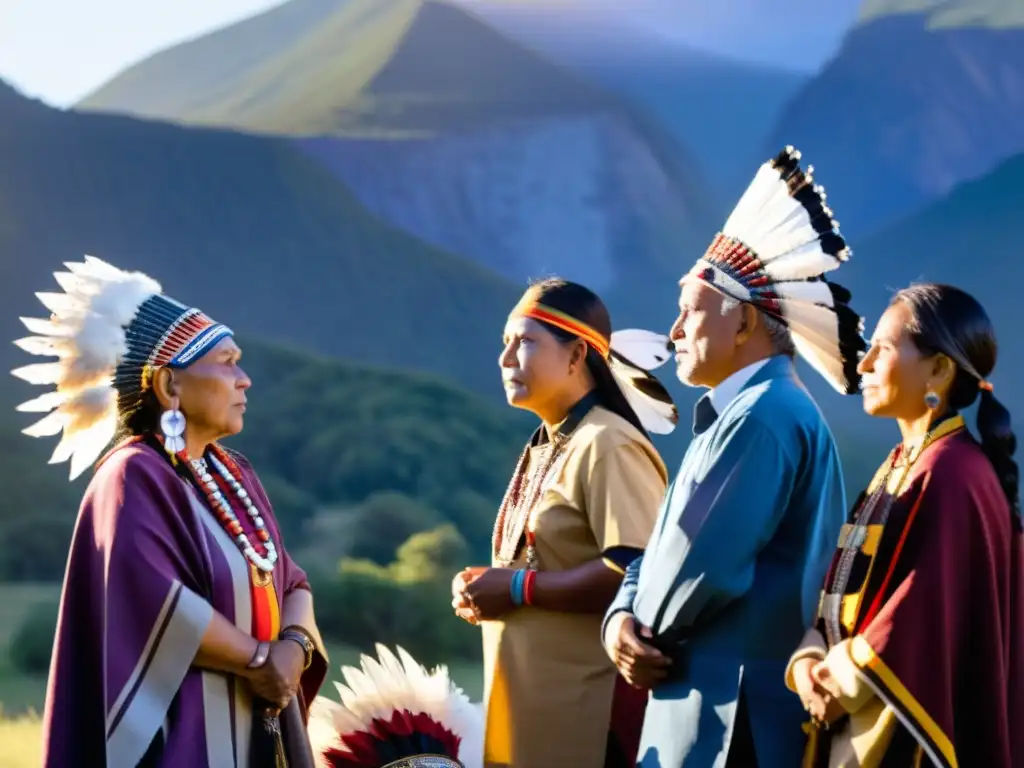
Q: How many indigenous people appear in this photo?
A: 4